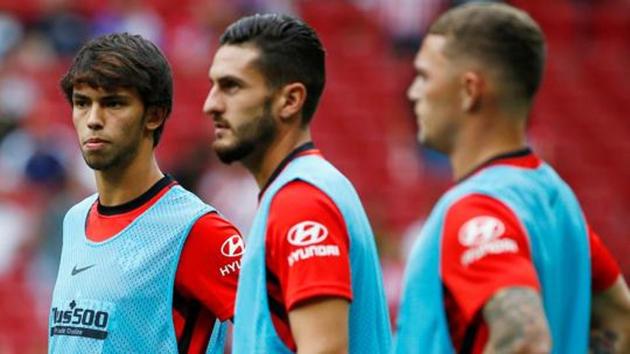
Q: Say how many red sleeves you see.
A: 4